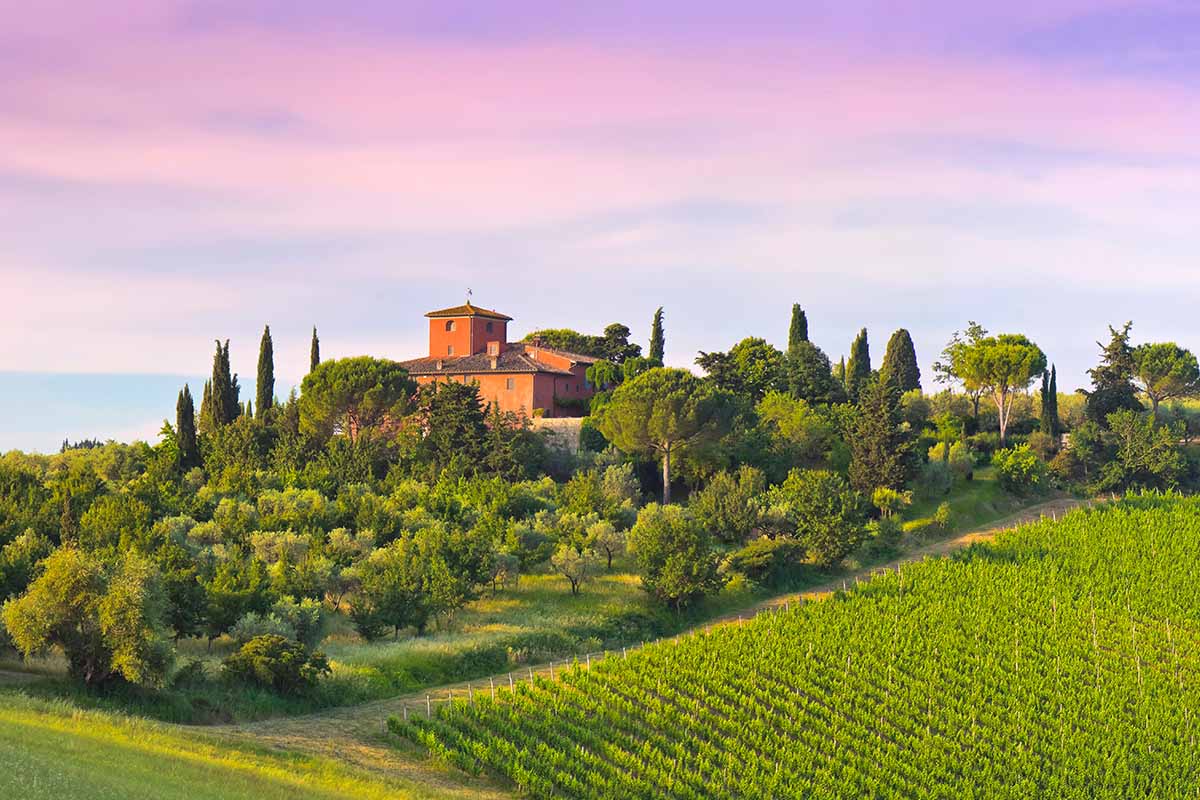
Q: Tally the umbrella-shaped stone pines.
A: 4